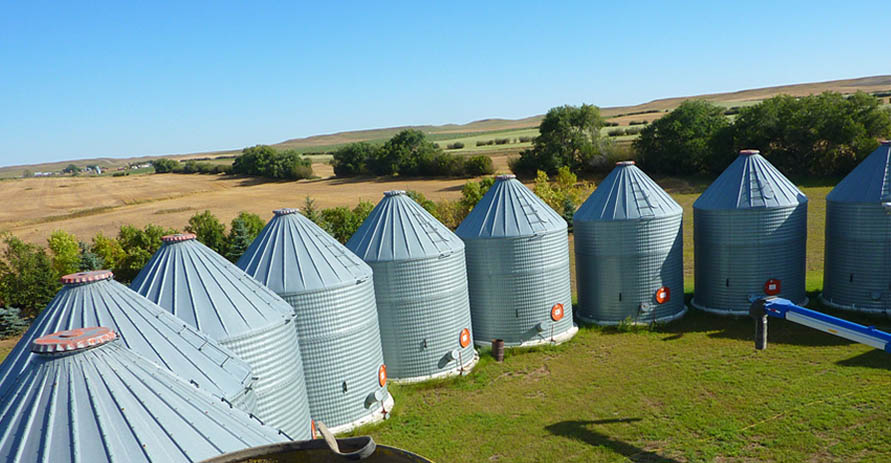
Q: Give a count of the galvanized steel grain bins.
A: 9